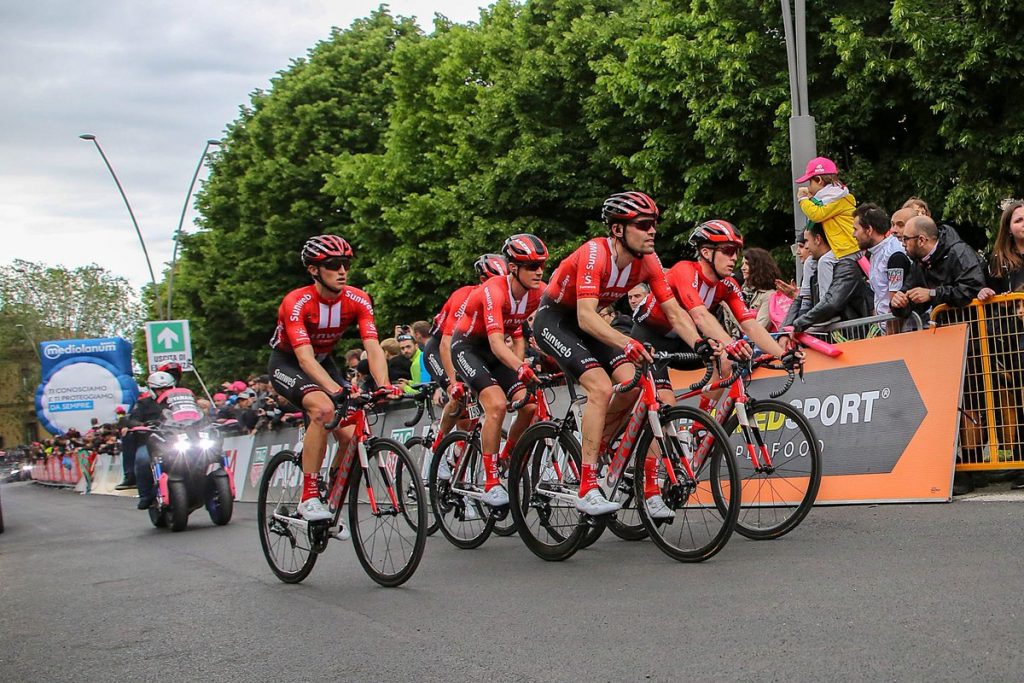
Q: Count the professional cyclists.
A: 5